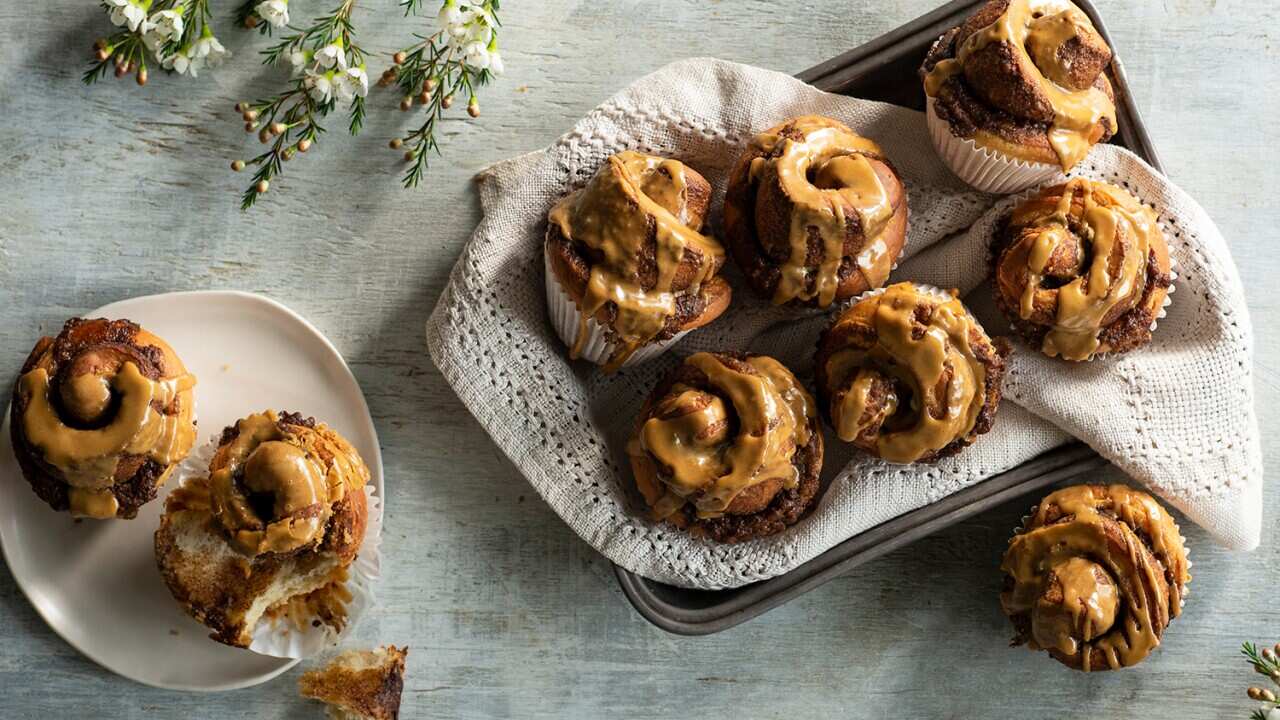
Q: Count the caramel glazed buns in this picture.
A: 9